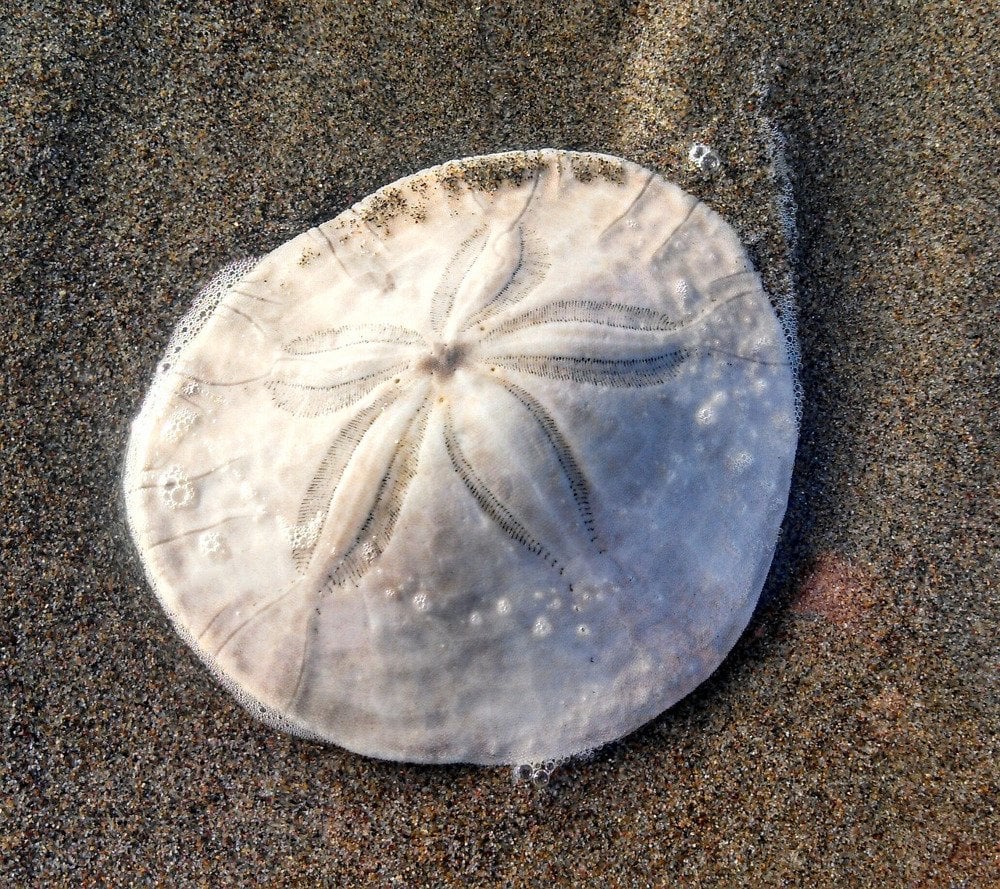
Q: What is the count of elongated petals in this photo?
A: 5